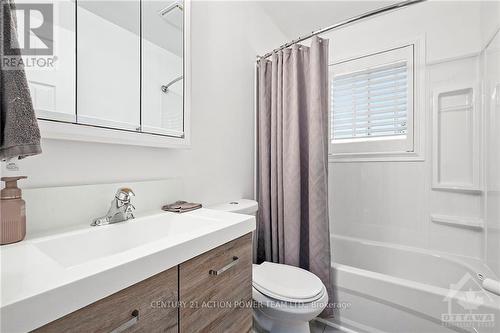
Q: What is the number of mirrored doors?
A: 3